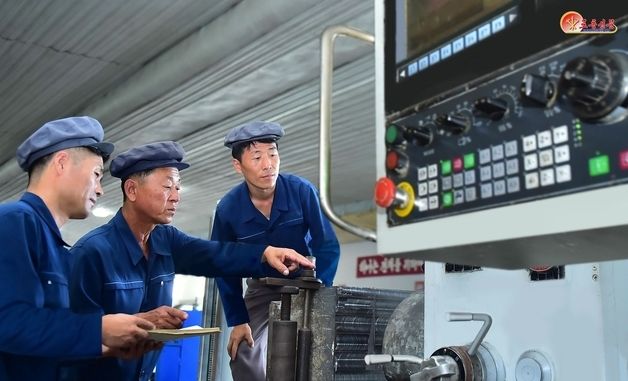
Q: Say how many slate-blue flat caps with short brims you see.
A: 3